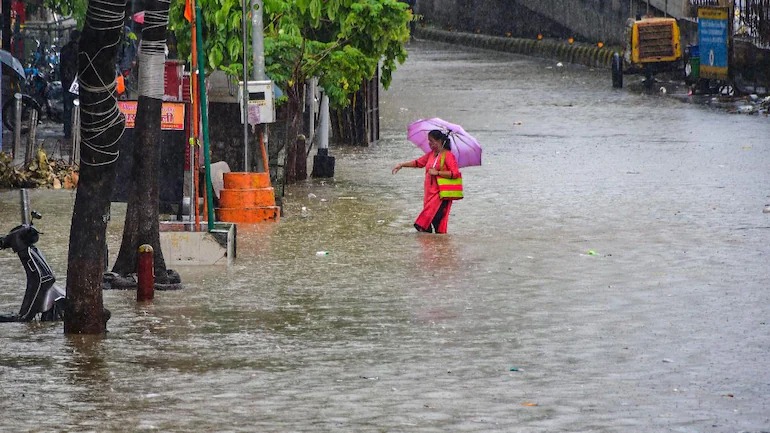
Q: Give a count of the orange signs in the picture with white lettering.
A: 1